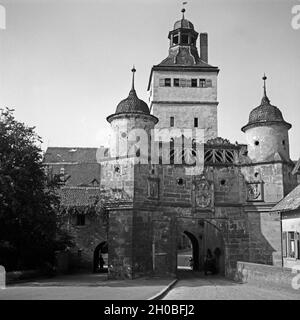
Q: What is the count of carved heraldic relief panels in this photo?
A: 3